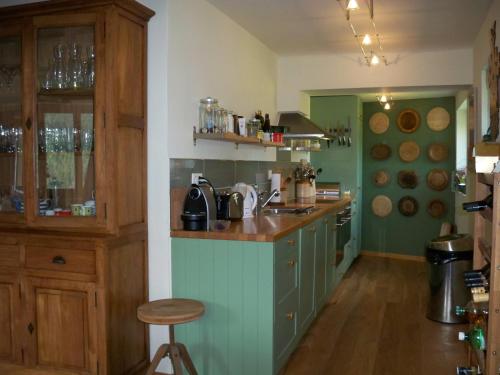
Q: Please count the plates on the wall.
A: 12